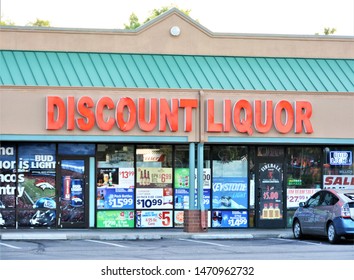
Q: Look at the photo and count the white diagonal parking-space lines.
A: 4